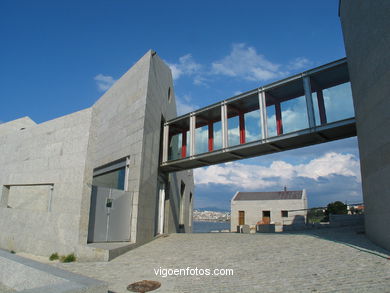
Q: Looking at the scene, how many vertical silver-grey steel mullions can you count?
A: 5